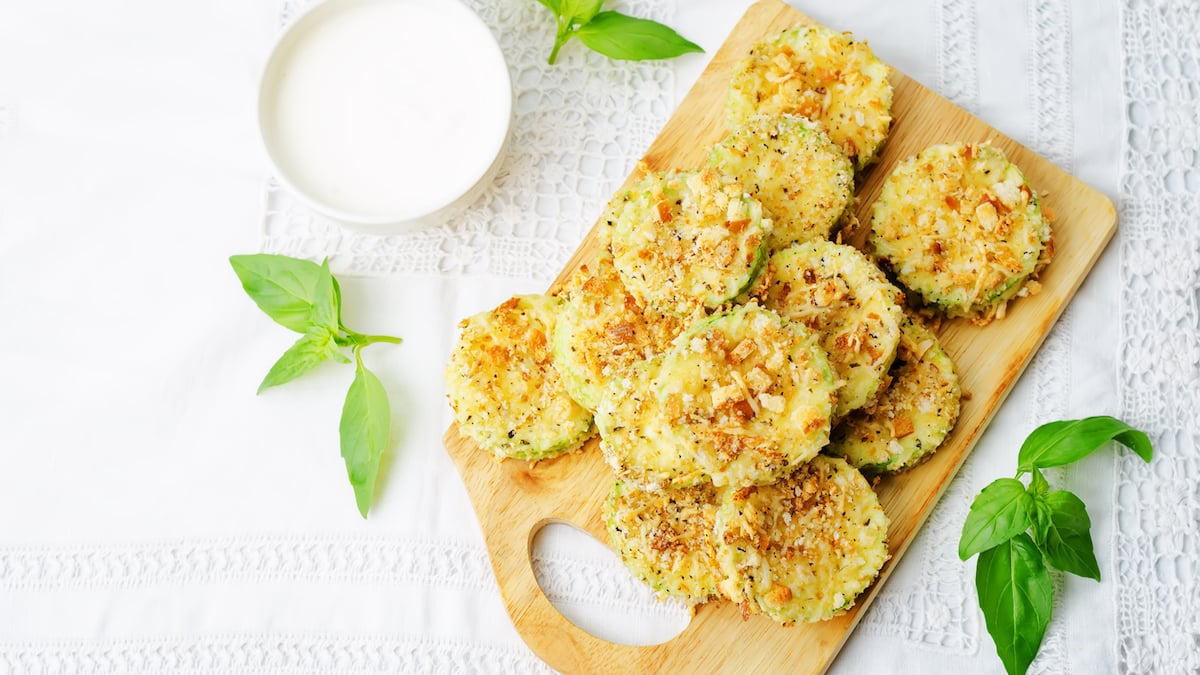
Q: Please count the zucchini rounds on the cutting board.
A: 12